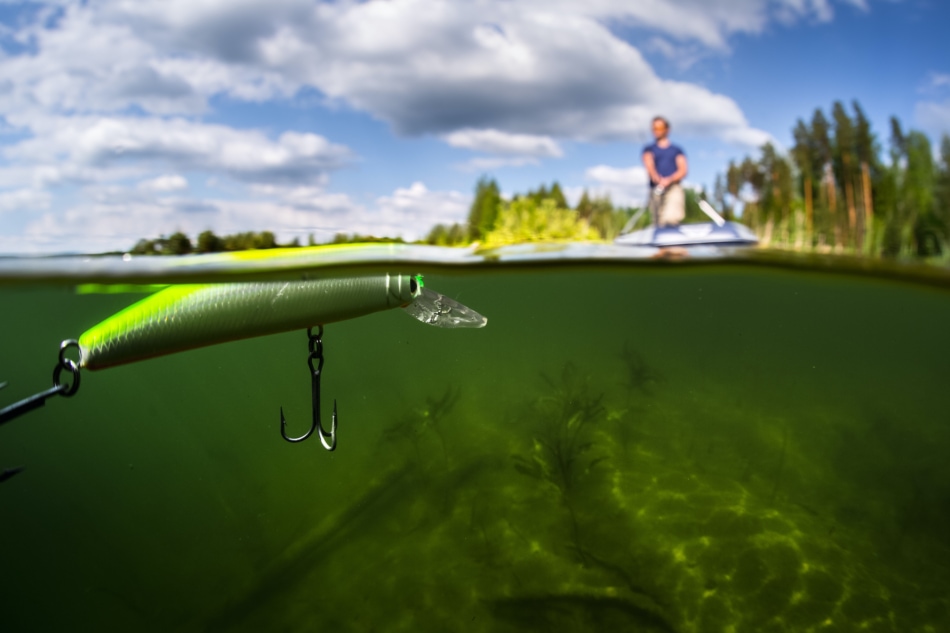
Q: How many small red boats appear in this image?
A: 0